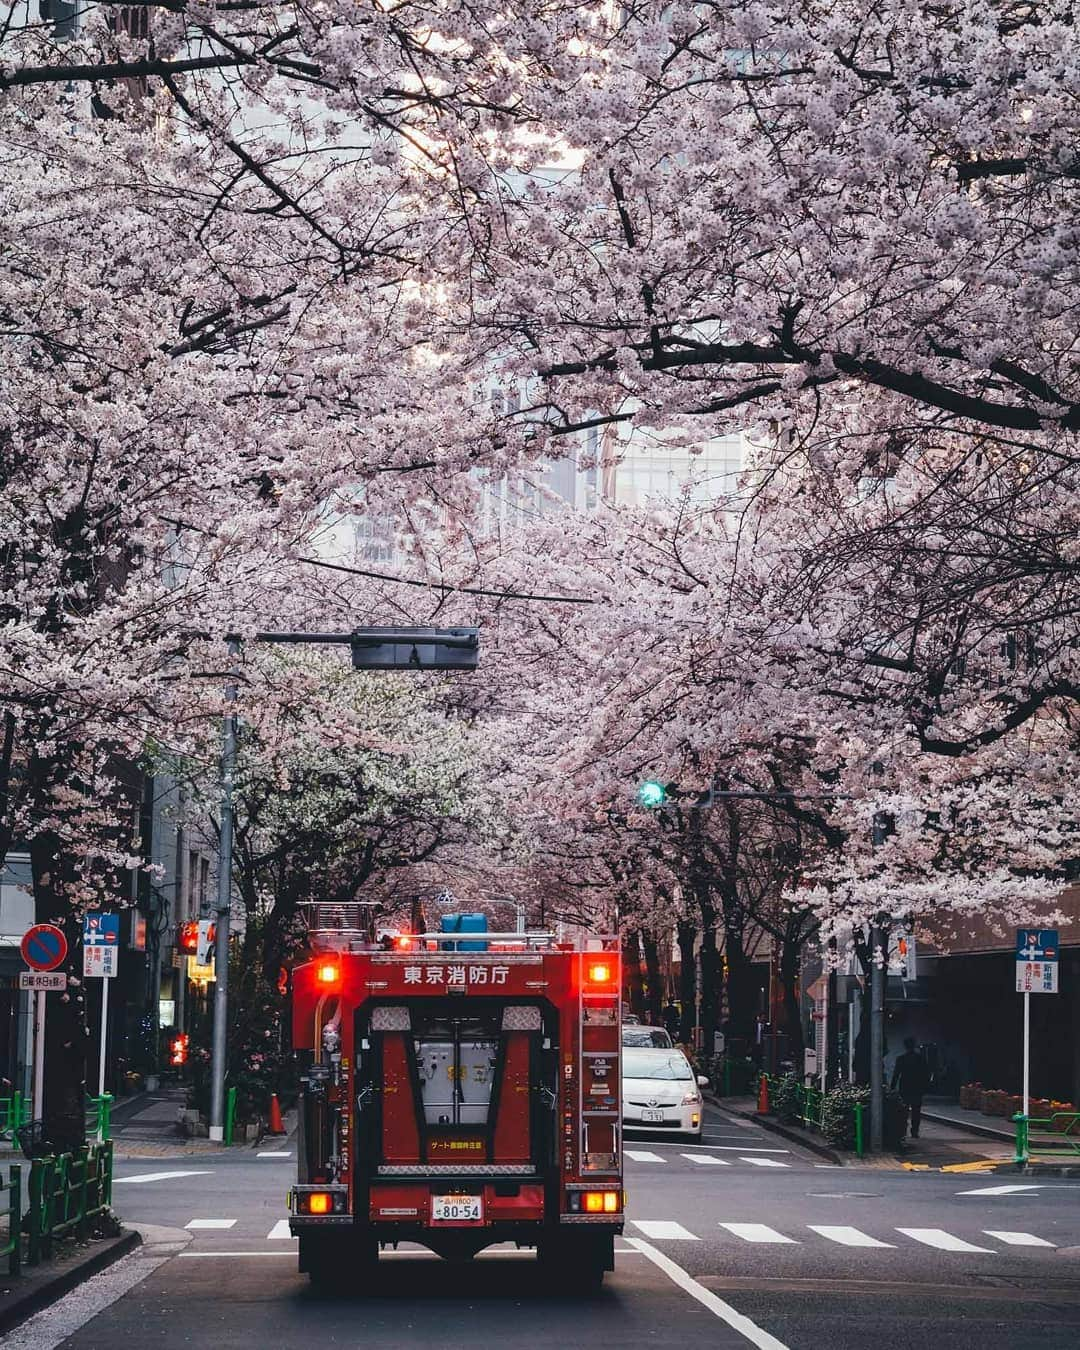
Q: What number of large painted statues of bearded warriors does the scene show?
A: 0